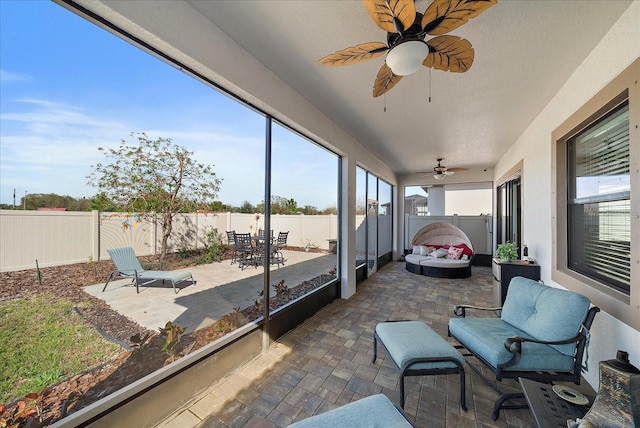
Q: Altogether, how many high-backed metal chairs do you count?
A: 4